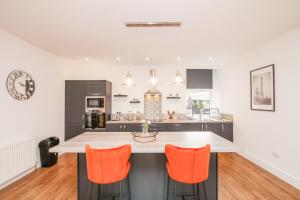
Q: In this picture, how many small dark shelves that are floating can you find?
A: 3